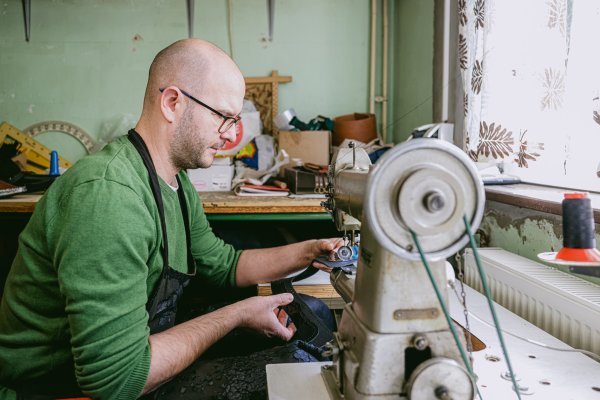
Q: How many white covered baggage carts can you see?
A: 0